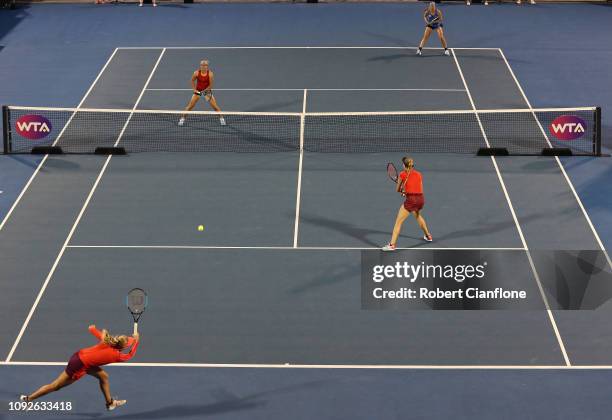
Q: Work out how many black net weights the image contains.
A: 4